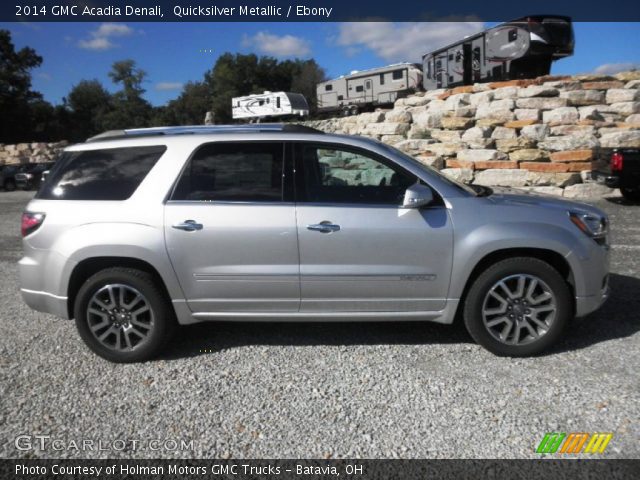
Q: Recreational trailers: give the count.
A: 3